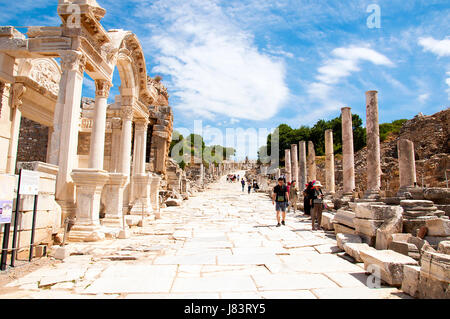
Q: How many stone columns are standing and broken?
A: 8